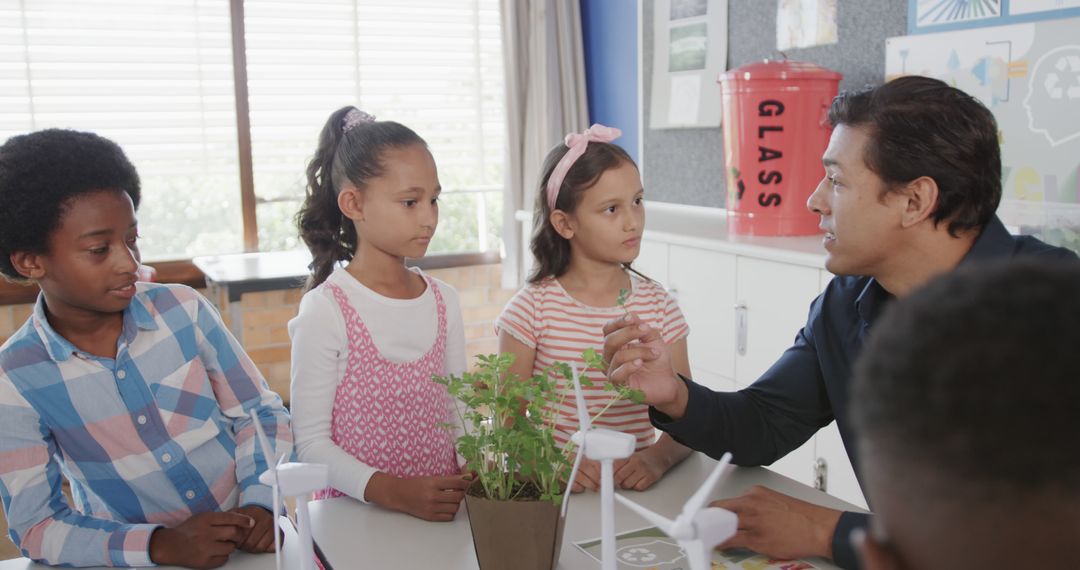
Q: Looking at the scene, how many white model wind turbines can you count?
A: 3